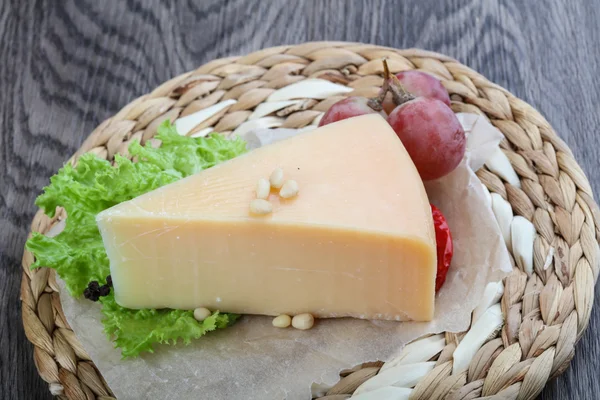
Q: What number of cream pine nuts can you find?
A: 7